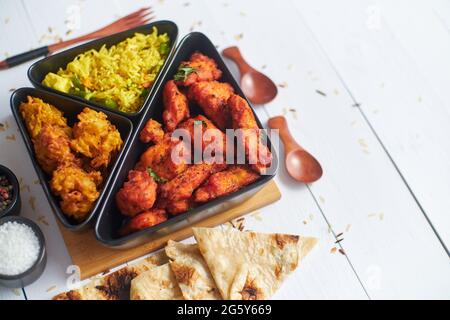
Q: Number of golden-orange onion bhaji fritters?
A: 4